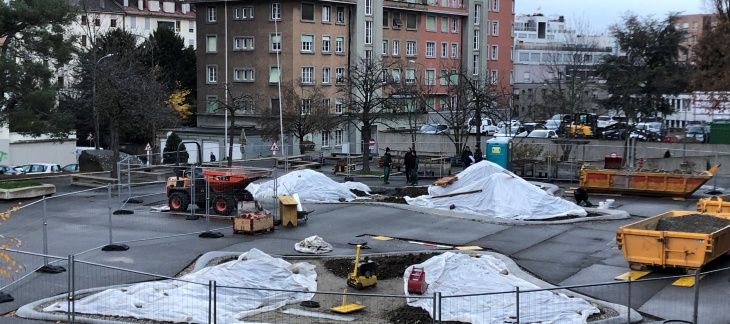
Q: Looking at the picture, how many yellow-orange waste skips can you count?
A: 3